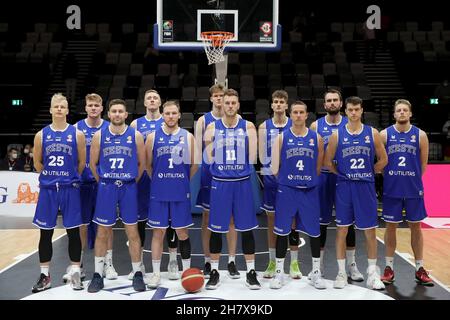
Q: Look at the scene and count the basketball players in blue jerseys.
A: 12